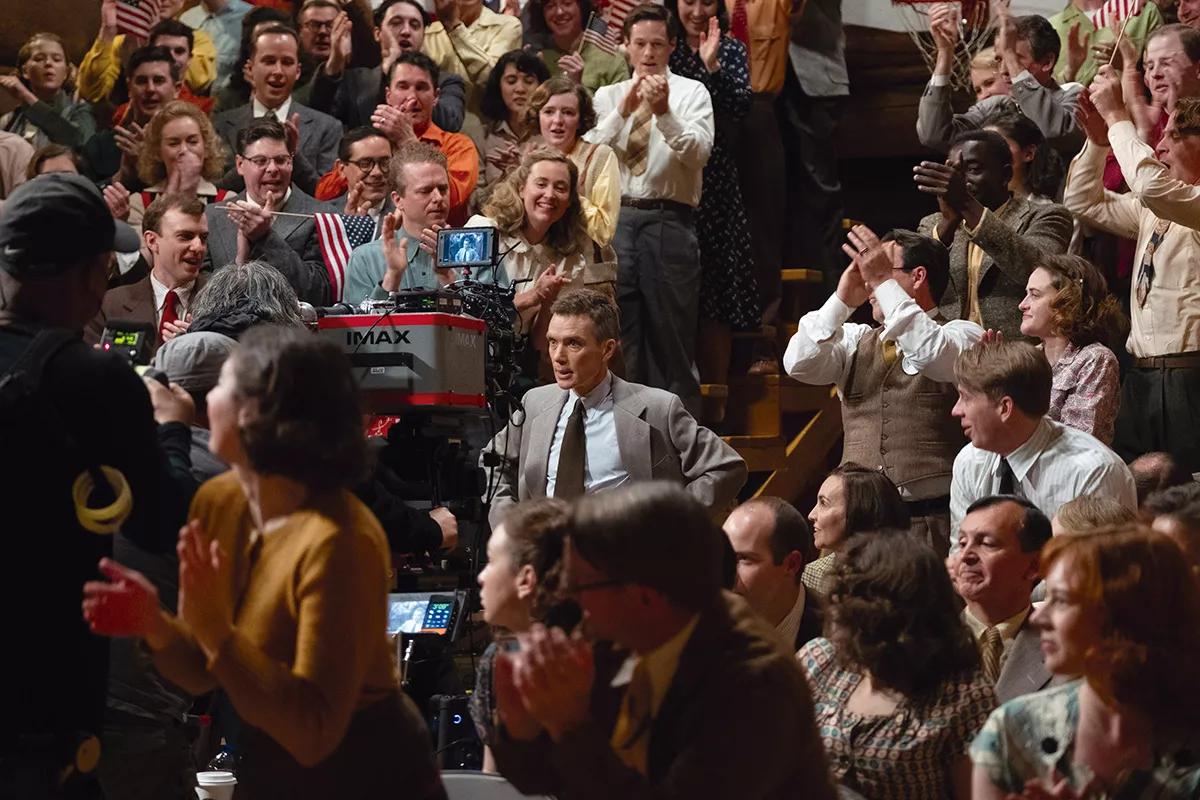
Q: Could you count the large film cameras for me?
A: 1